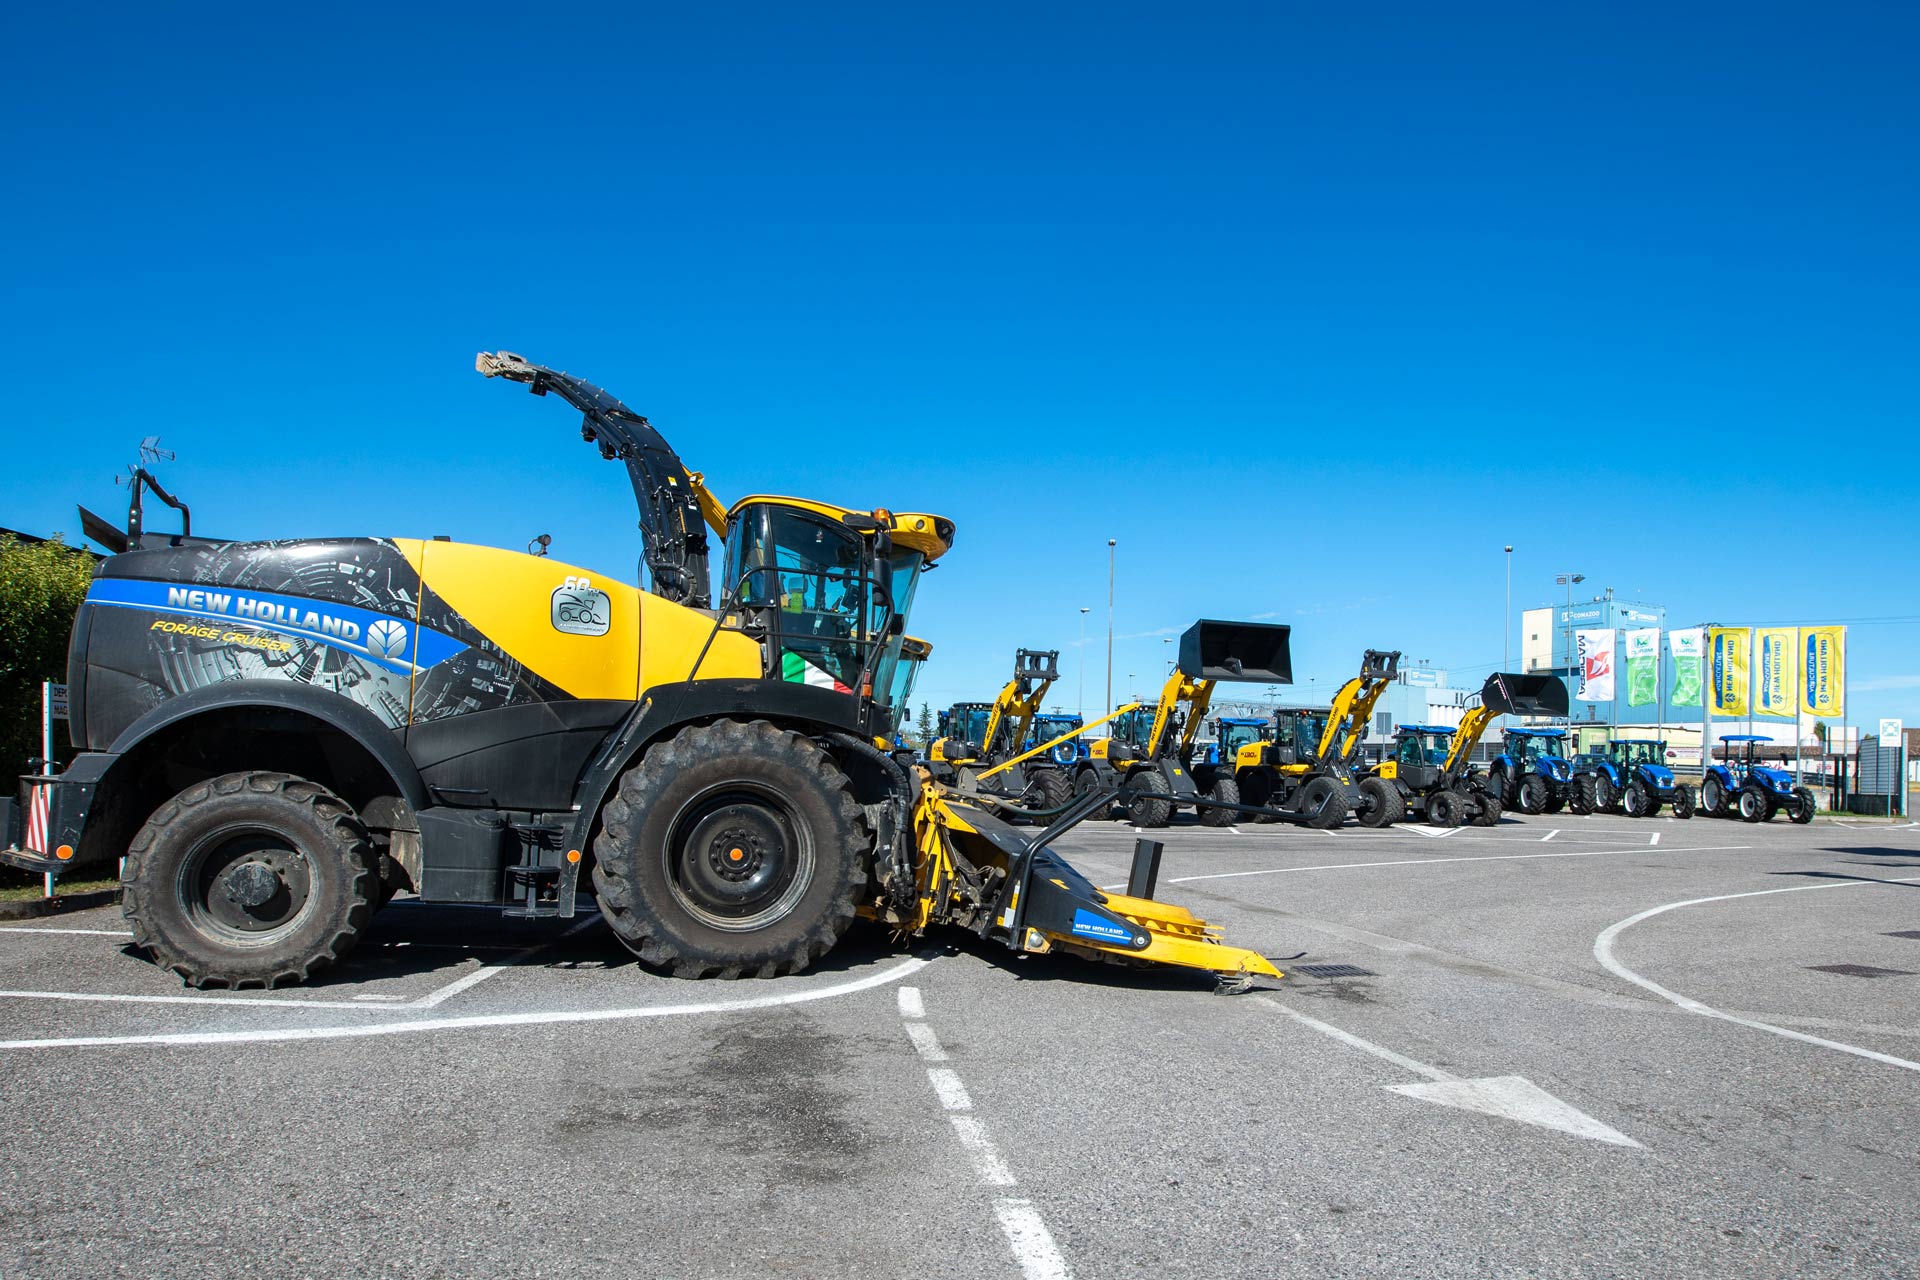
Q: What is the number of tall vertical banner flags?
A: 6